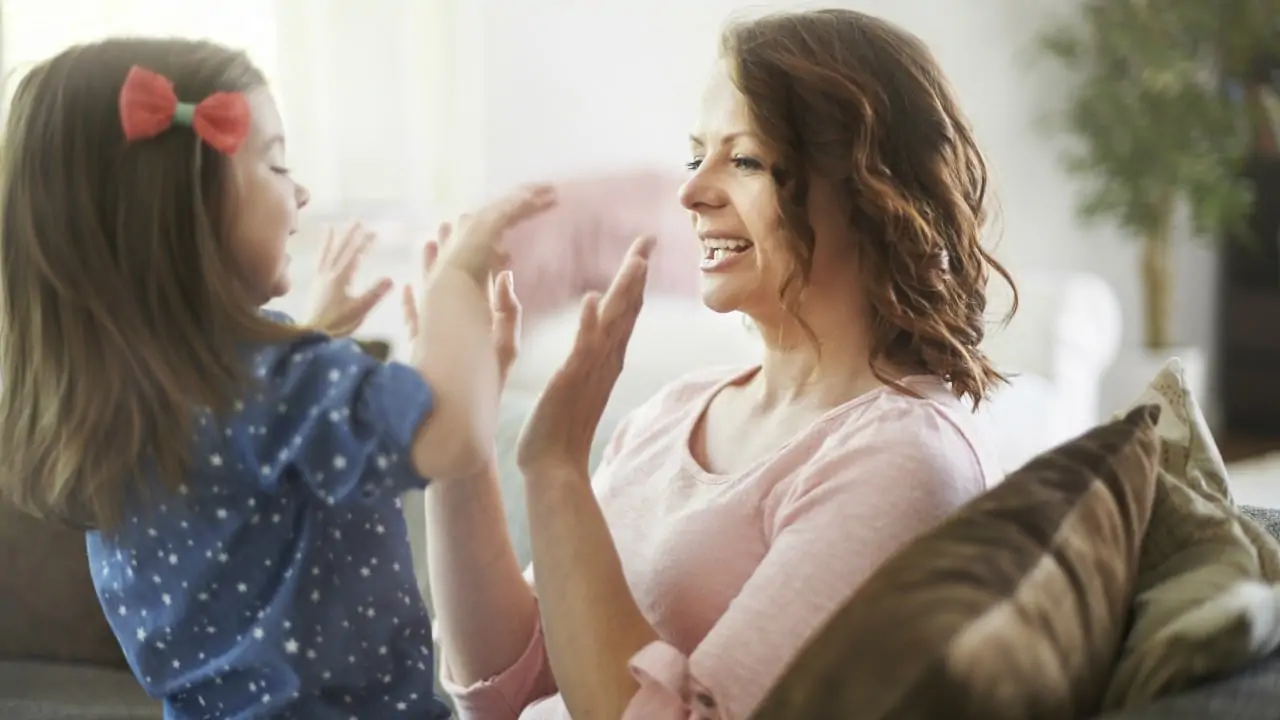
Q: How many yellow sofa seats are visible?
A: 0